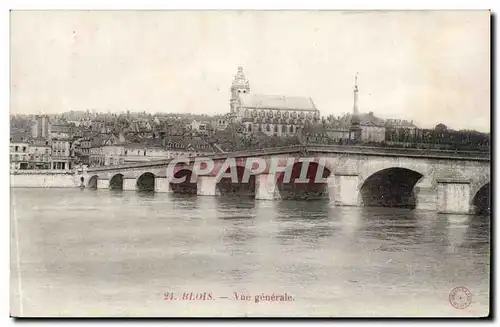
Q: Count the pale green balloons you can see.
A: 0